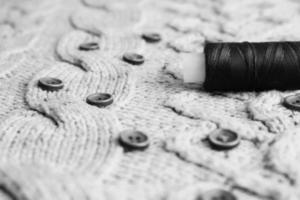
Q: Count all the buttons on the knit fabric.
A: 9